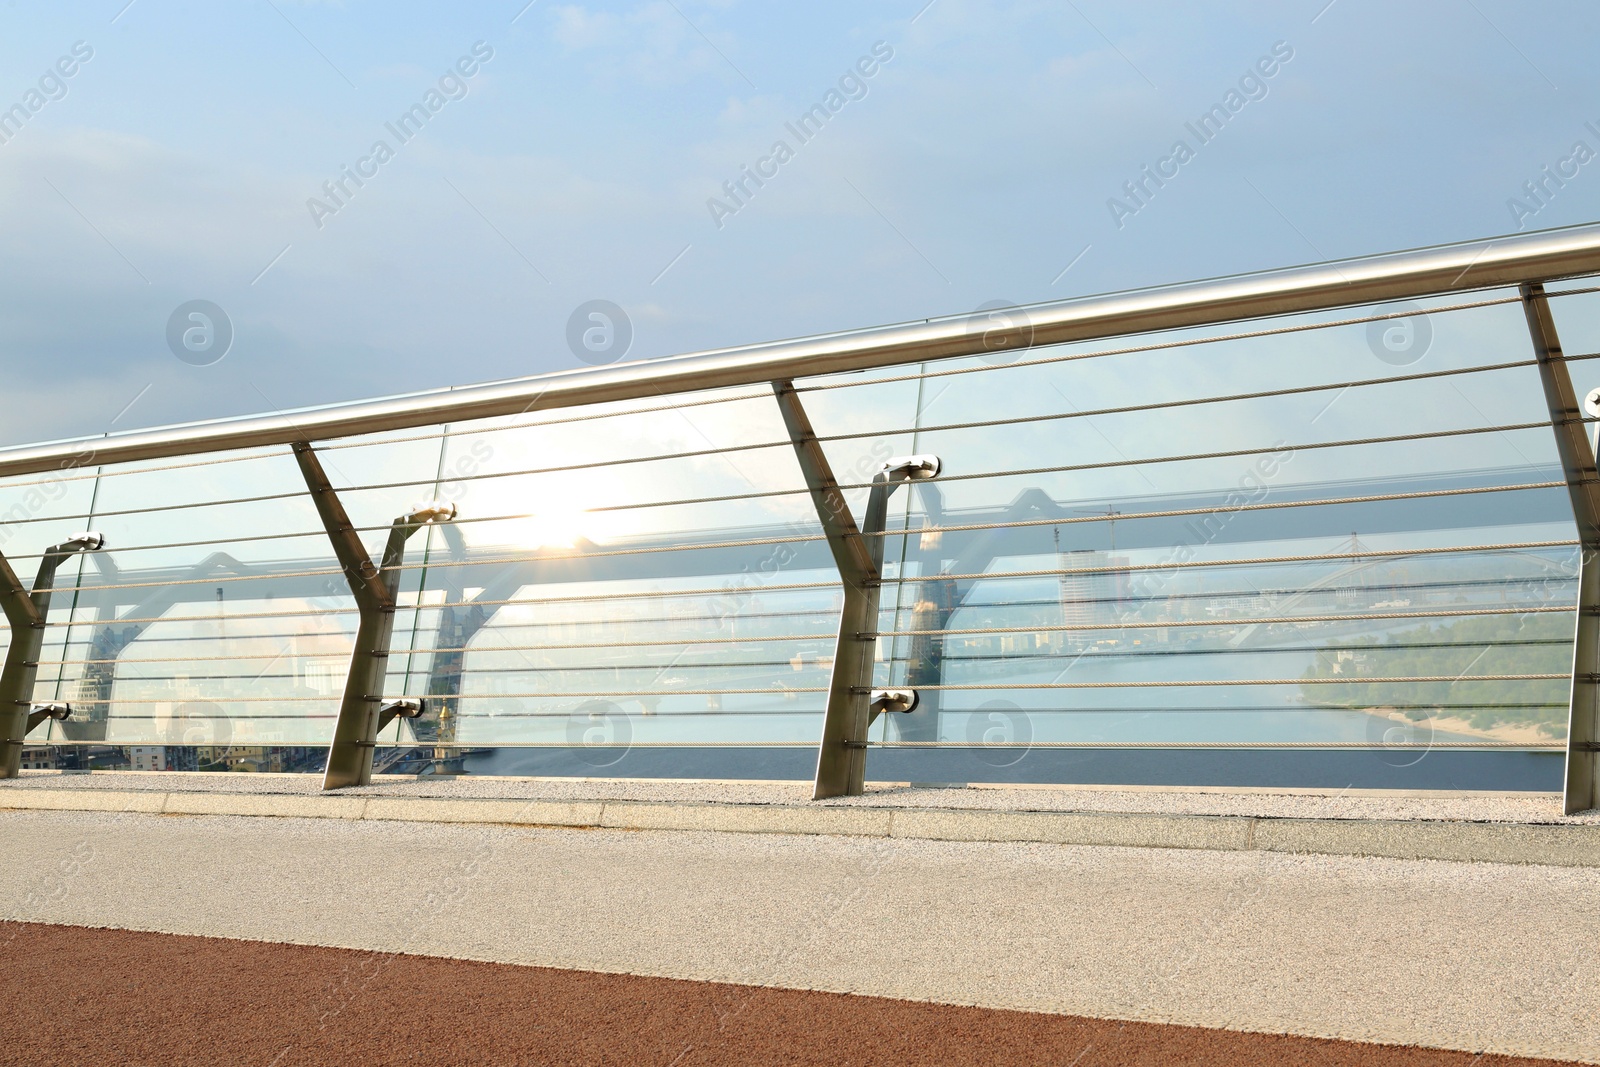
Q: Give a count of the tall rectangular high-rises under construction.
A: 1